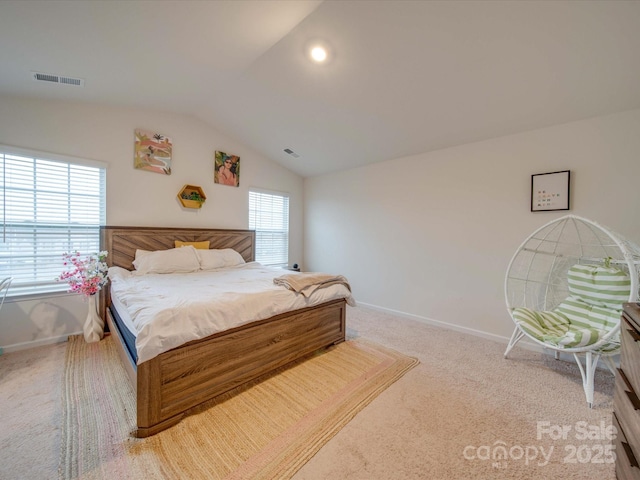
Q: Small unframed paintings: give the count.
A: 2